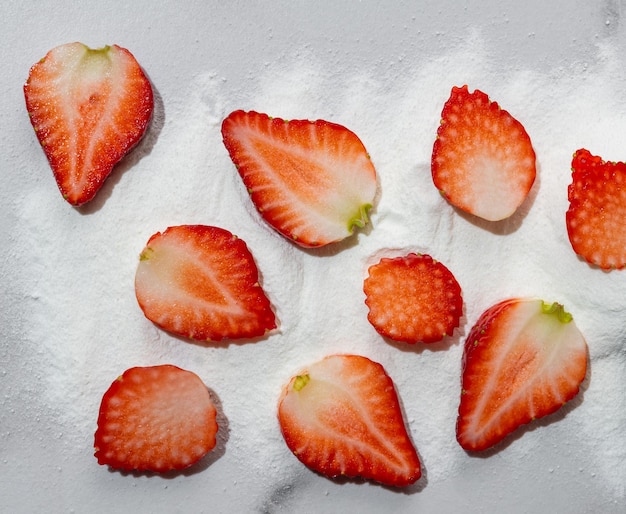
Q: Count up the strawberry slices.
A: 9